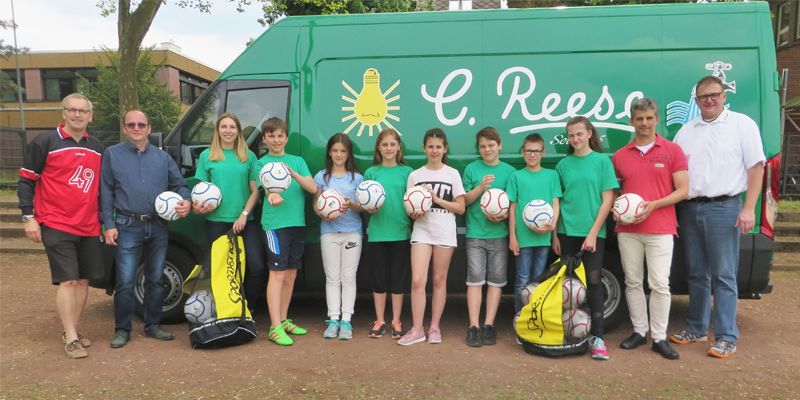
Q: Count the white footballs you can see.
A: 14